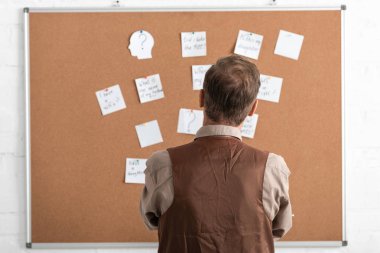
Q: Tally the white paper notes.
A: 12